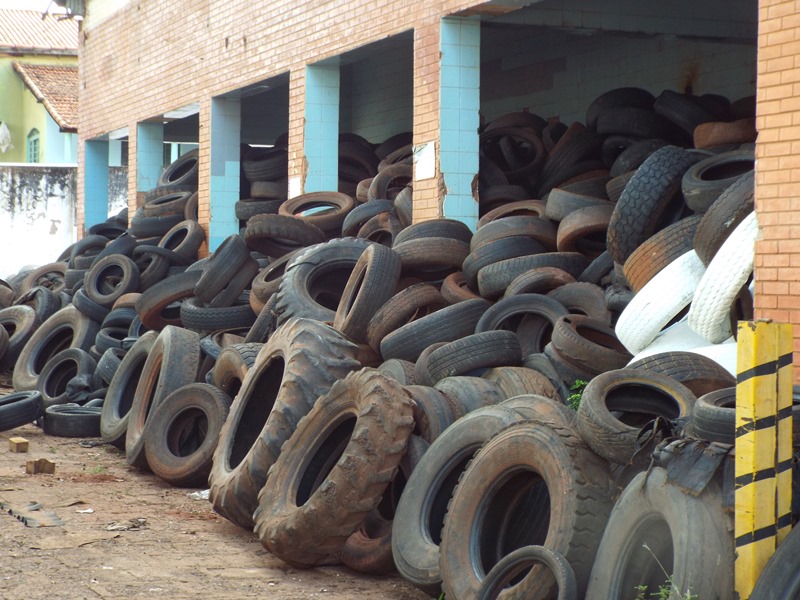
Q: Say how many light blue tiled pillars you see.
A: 5